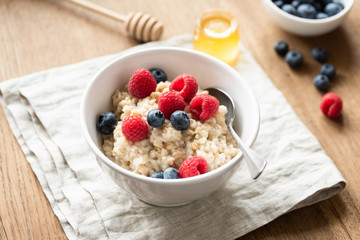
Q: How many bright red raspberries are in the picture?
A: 7